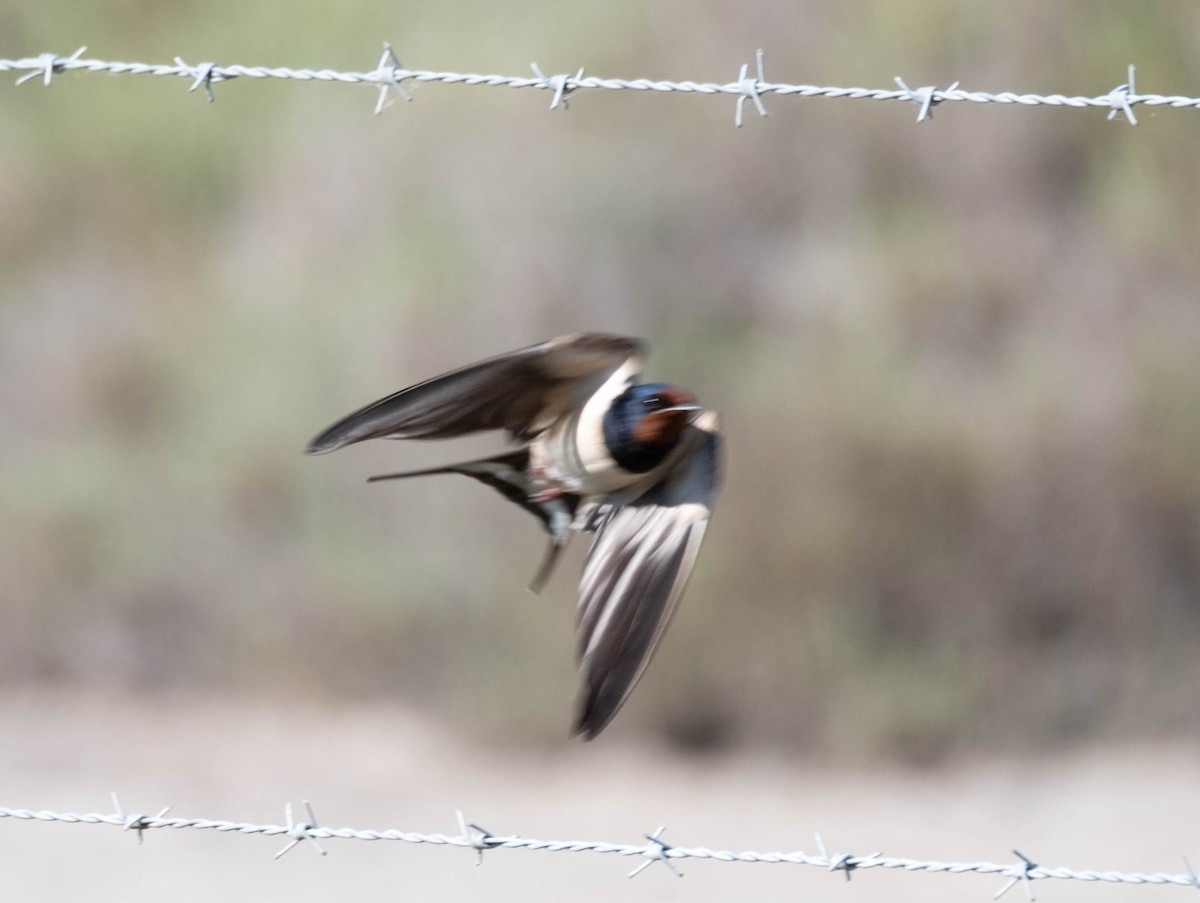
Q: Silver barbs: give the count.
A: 14